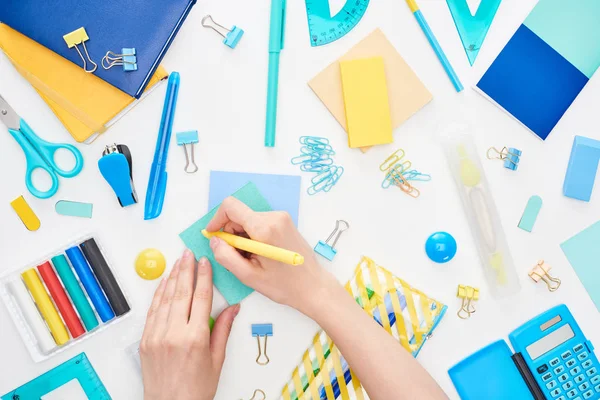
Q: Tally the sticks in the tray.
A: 6